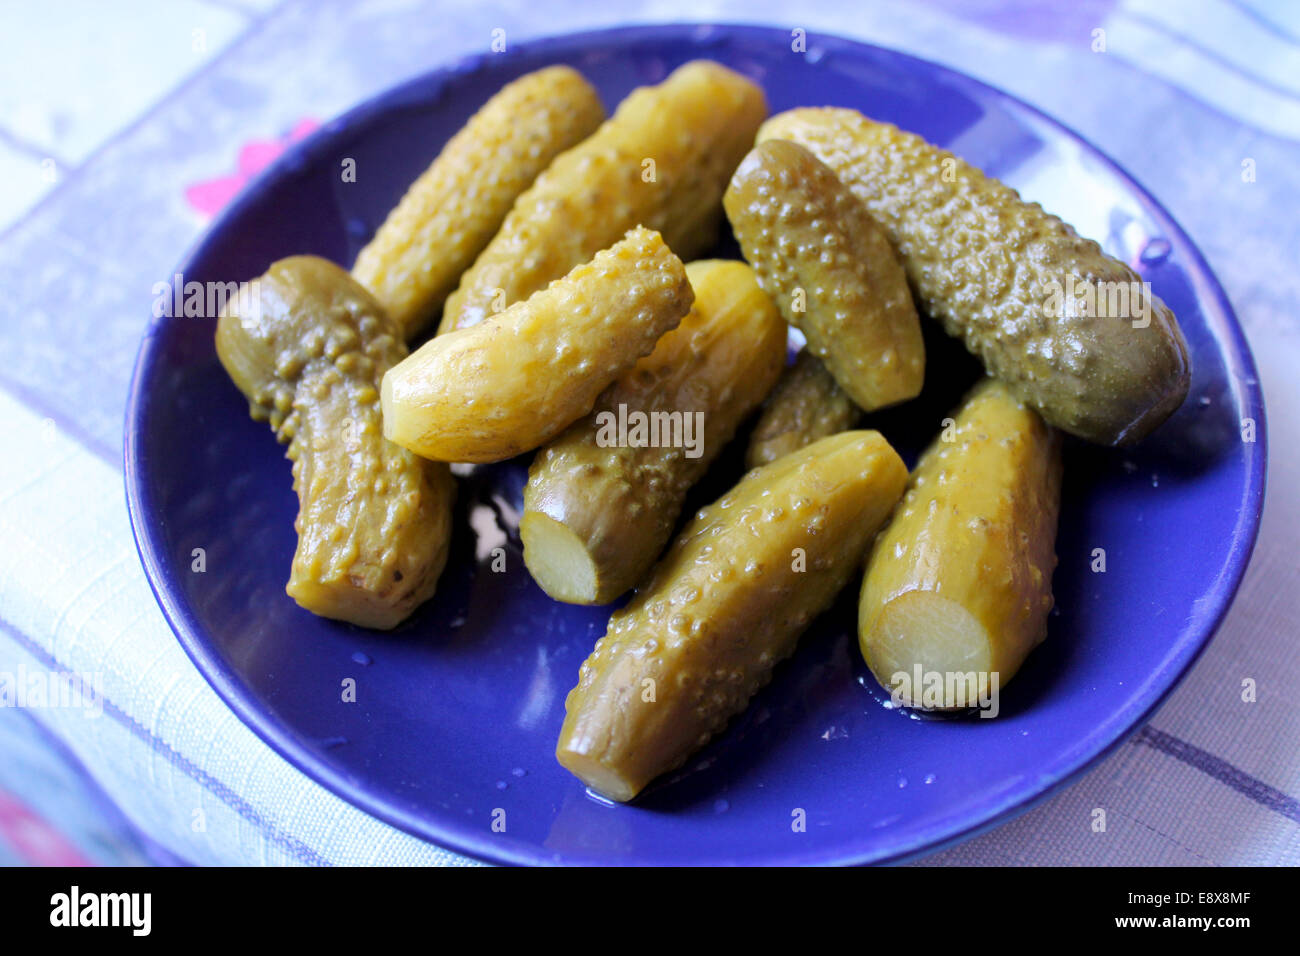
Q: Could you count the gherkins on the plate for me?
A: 10